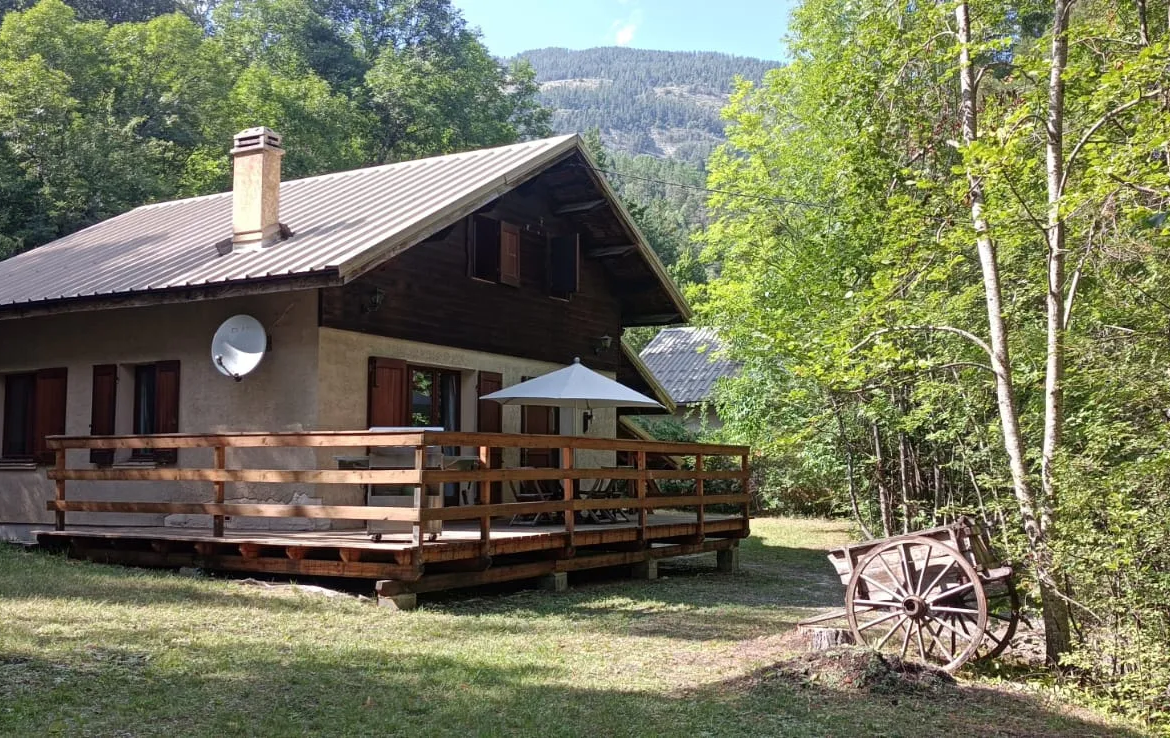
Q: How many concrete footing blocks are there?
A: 4